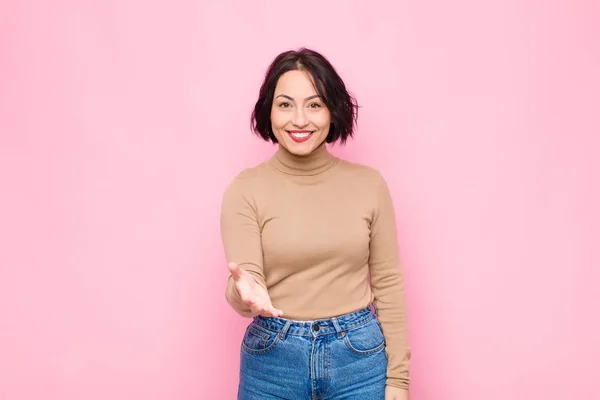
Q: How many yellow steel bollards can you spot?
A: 0